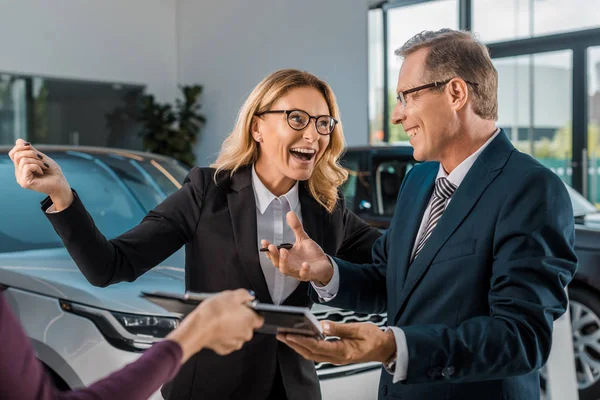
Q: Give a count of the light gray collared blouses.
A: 1